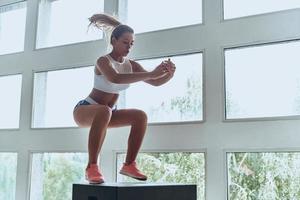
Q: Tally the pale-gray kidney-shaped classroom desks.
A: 0